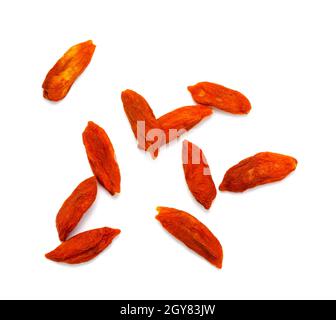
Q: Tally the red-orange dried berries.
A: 10